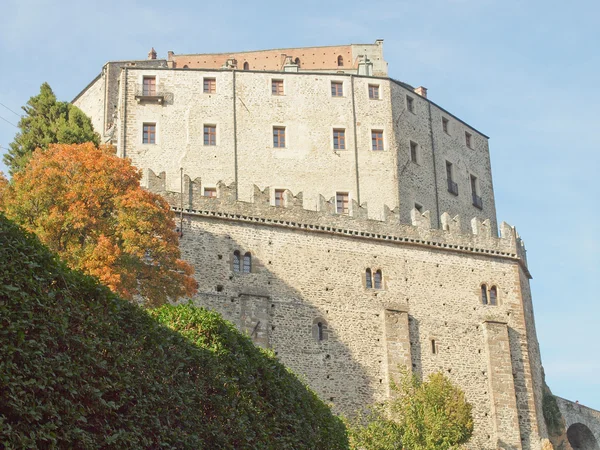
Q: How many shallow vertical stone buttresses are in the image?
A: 3